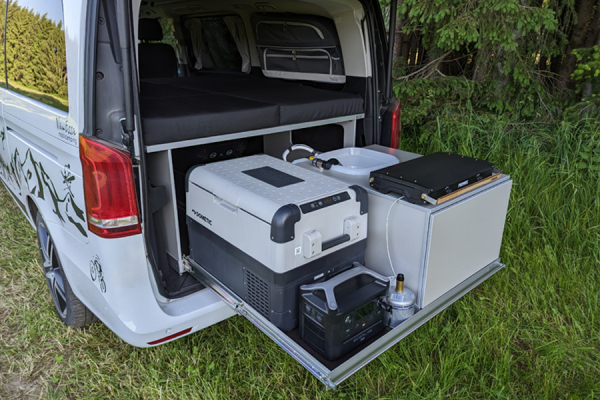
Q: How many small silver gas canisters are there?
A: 1